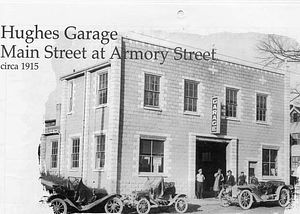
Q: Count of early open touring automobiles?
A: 3